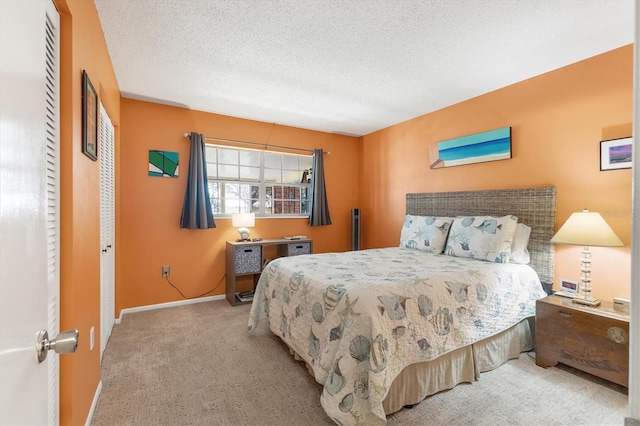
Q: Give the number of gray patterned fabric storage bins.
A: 2